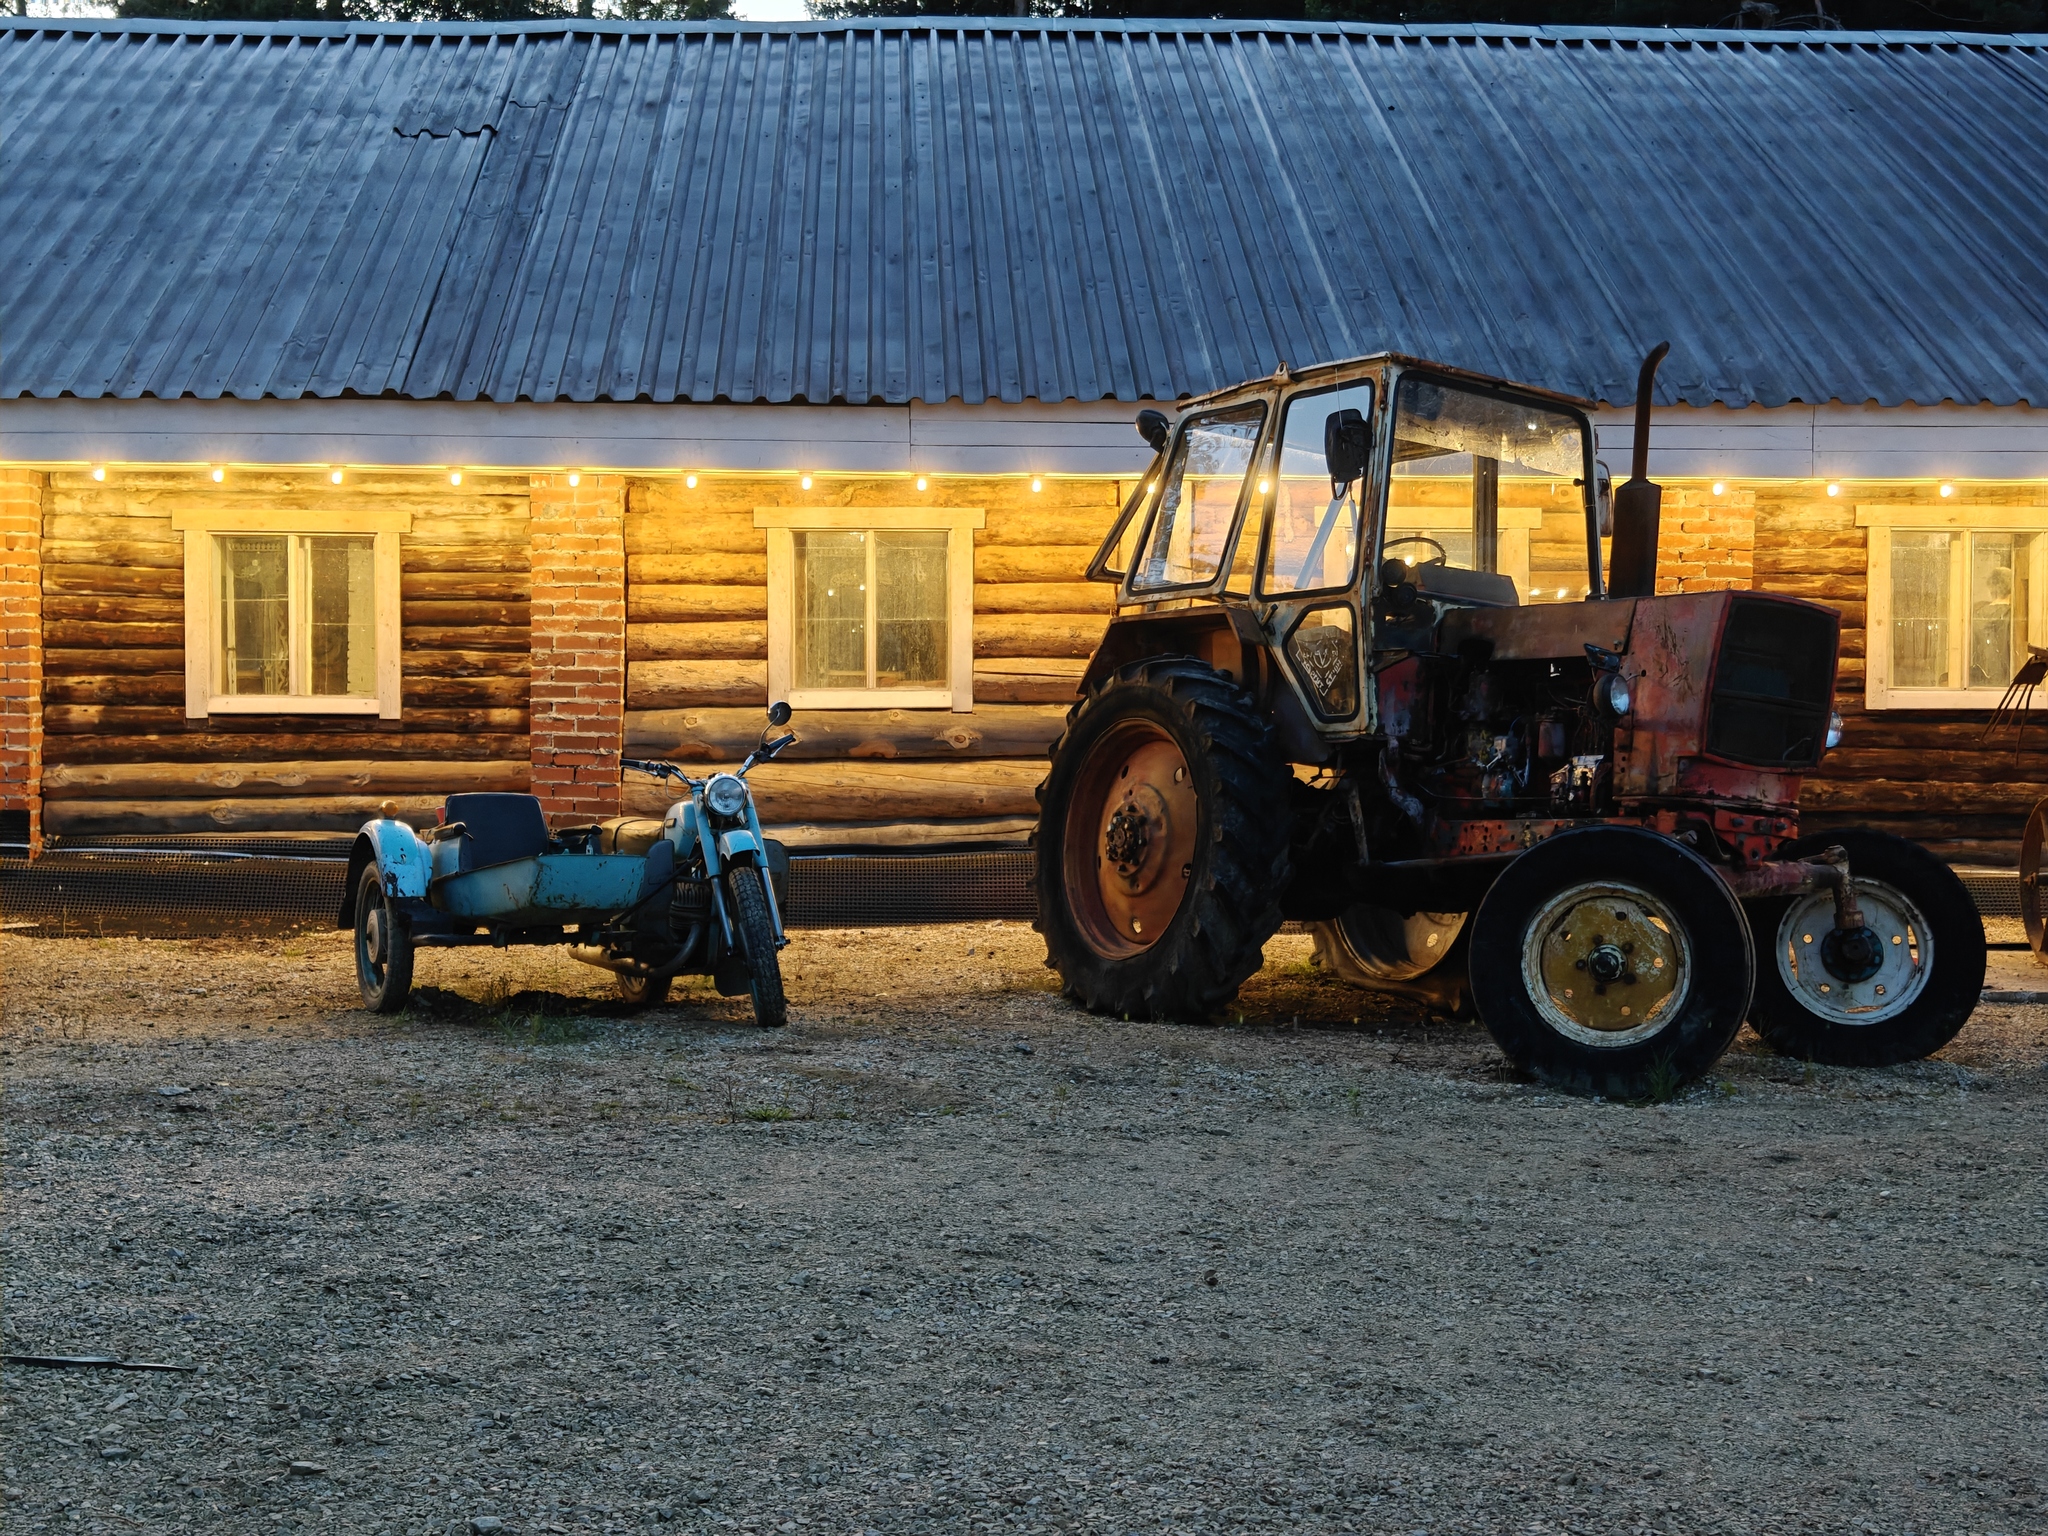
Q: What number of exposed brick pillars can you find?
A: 3